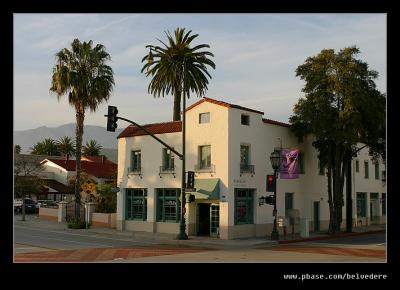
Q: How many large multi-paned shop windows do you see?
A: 3